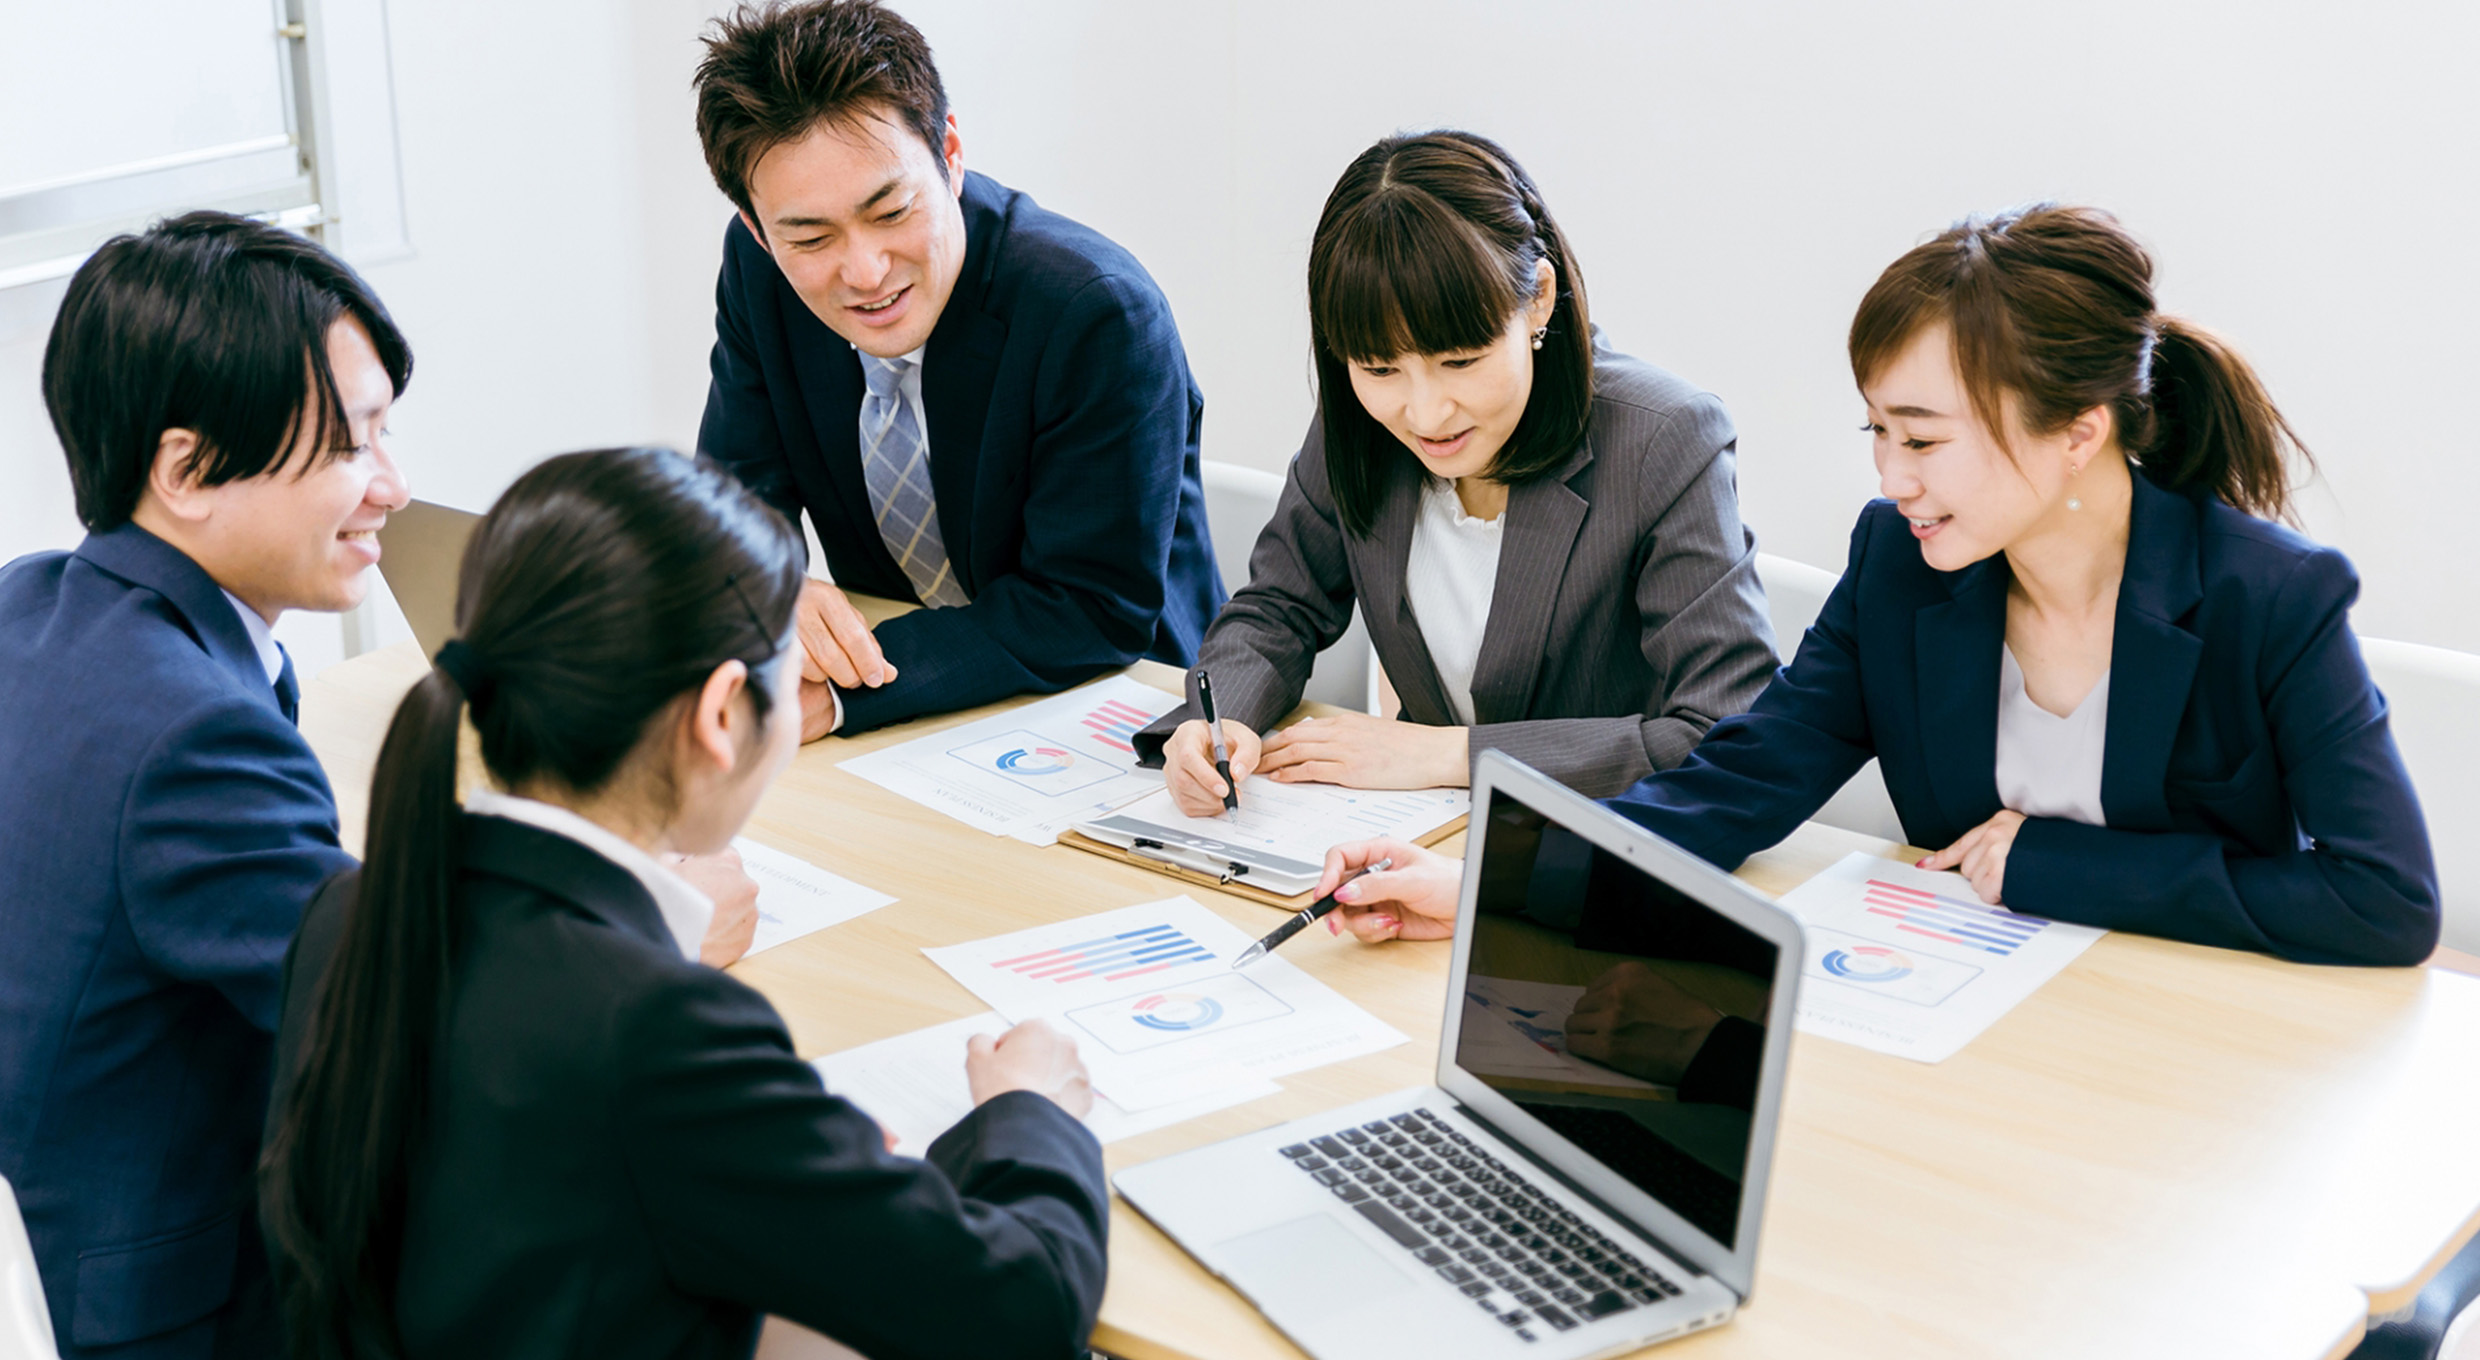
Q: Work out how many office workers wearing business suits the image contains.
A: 5